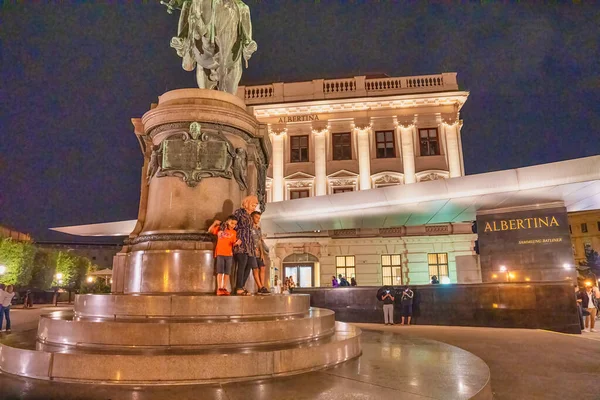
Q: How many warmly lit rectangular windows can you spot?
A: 3